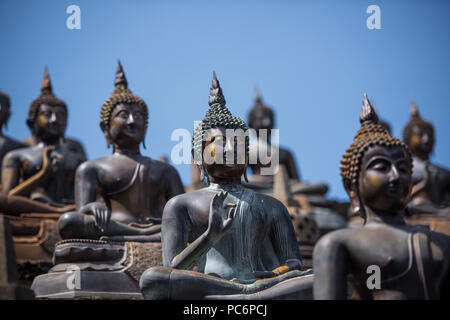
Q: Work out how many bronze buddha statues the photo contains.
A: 7